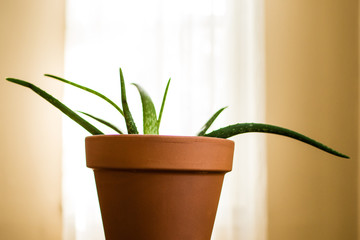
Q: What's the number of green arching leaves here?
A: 8